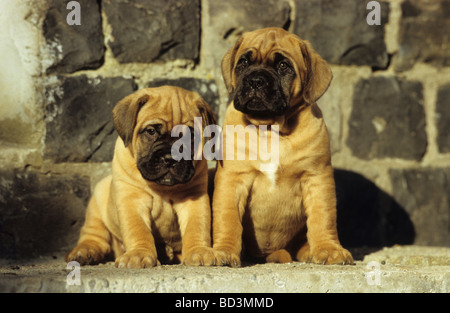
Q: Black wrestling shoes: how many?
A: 0